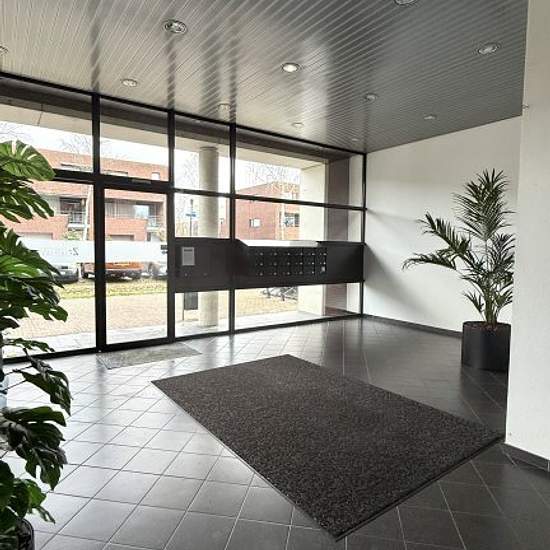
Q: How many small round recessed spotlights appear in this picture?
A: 11